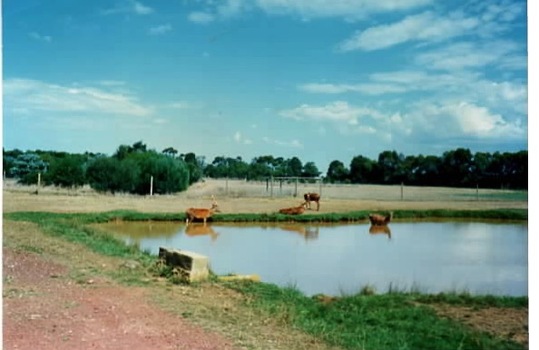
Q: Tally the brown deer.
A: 4